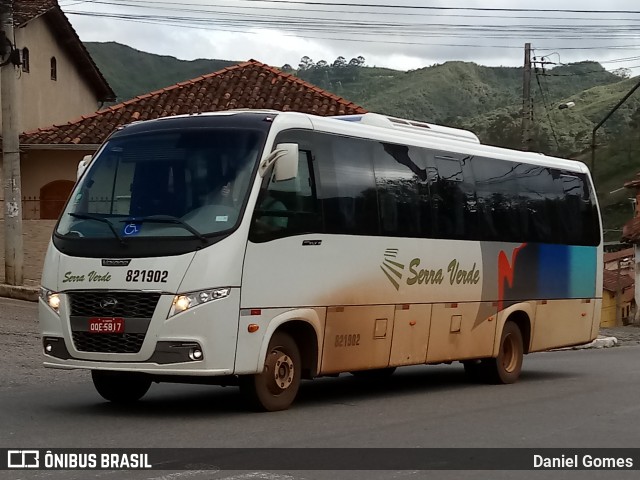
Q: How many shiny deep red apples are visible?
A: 0